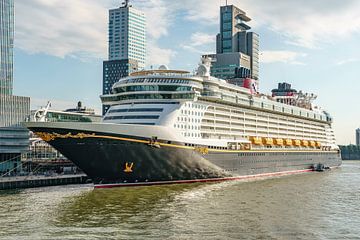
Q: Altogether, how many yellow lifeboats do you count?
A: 8